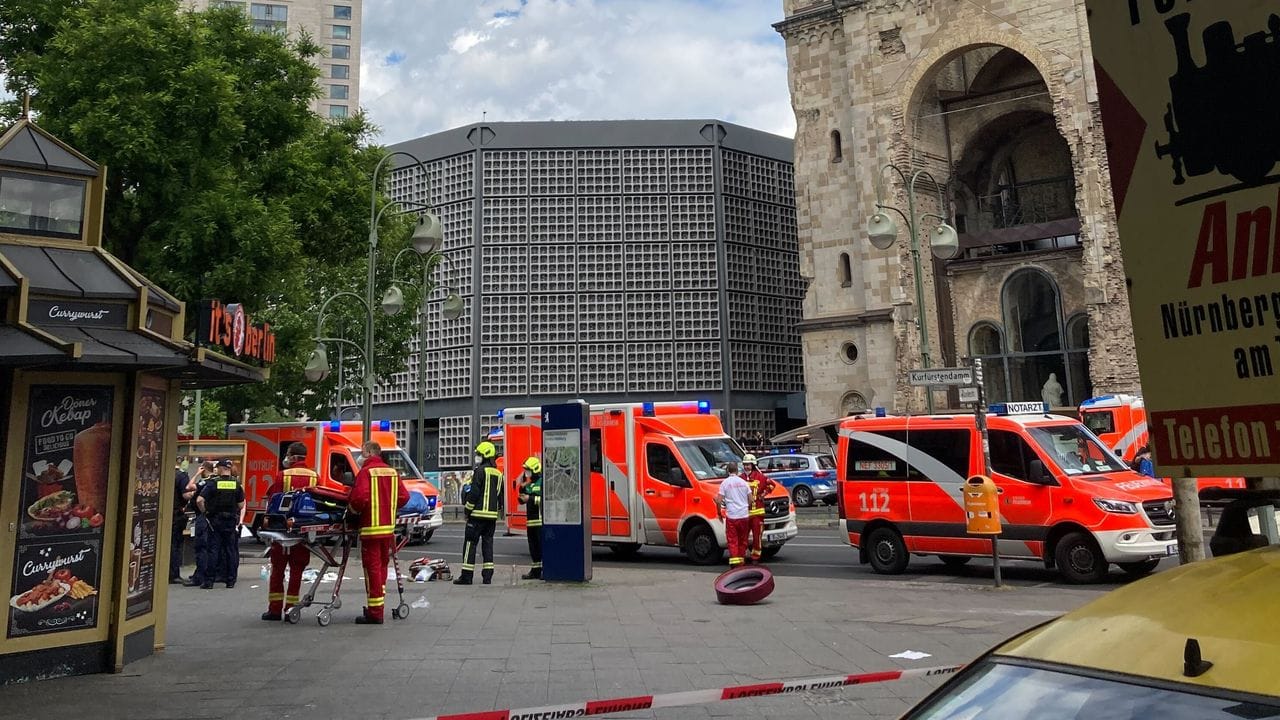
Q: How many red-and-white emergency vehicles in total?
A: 4